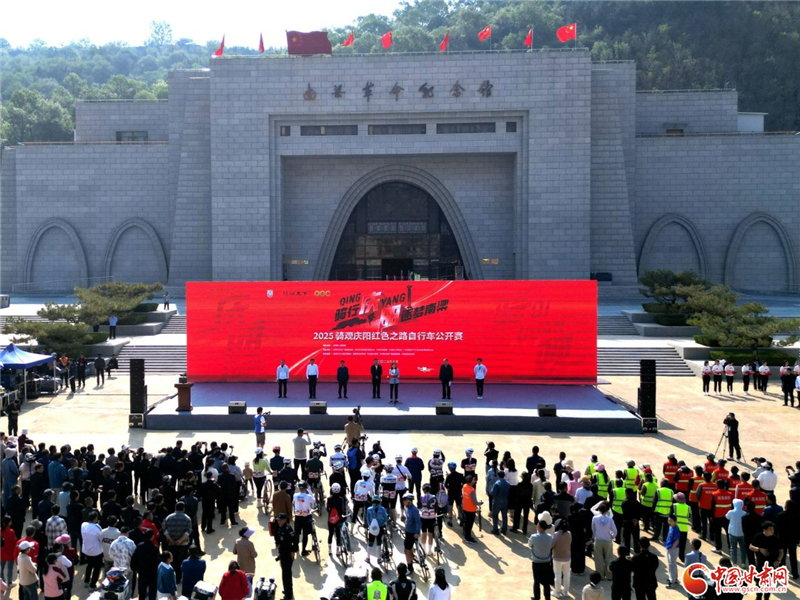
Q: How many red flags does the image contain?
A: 9